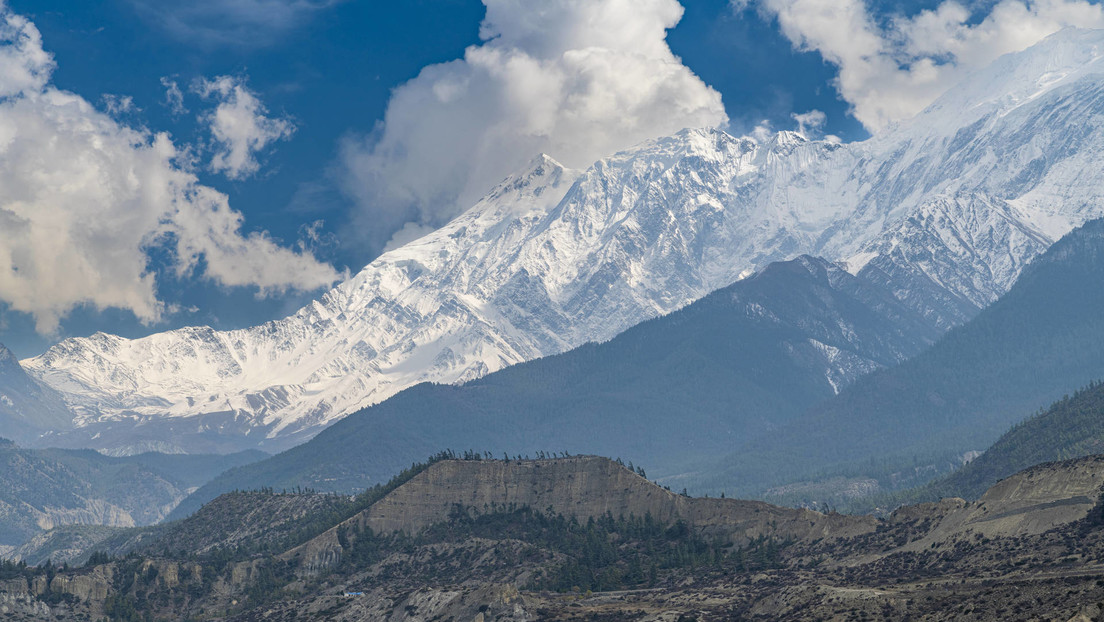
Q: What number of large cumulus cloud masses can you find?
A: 3